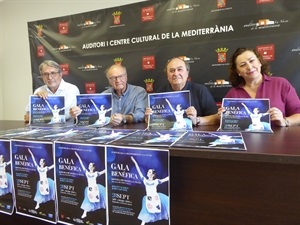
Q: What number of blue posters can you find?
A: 13